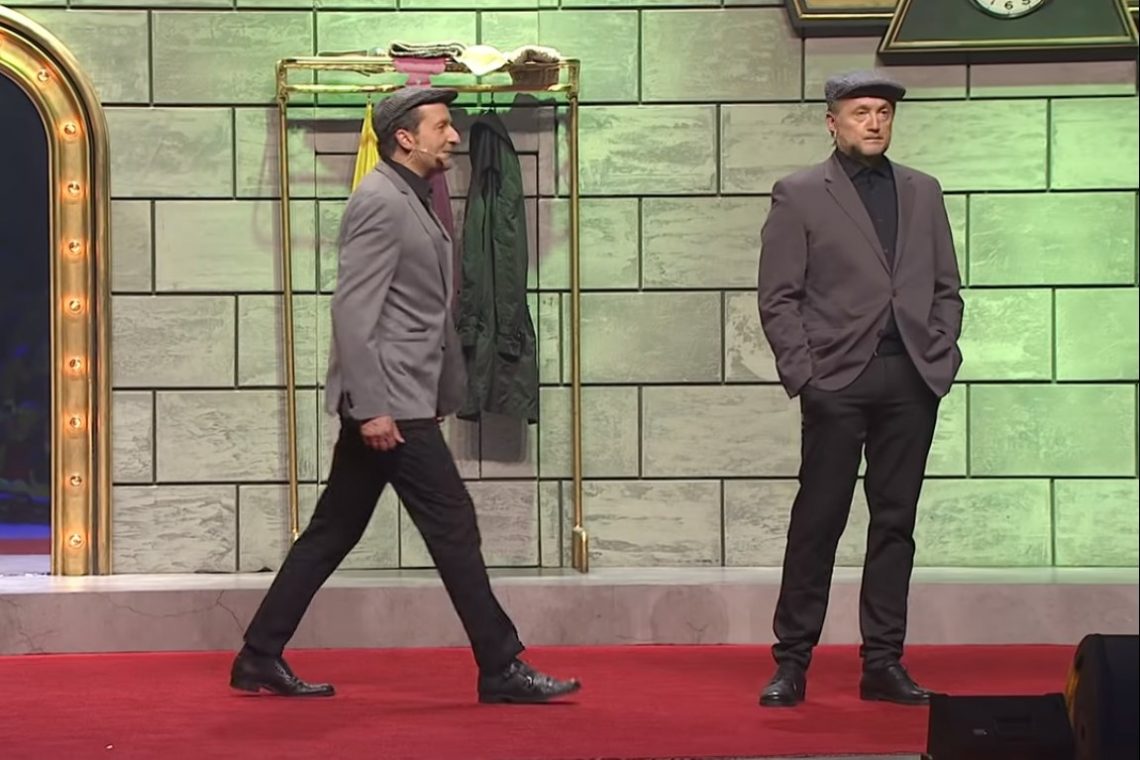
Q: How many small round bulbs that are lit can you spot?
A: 9